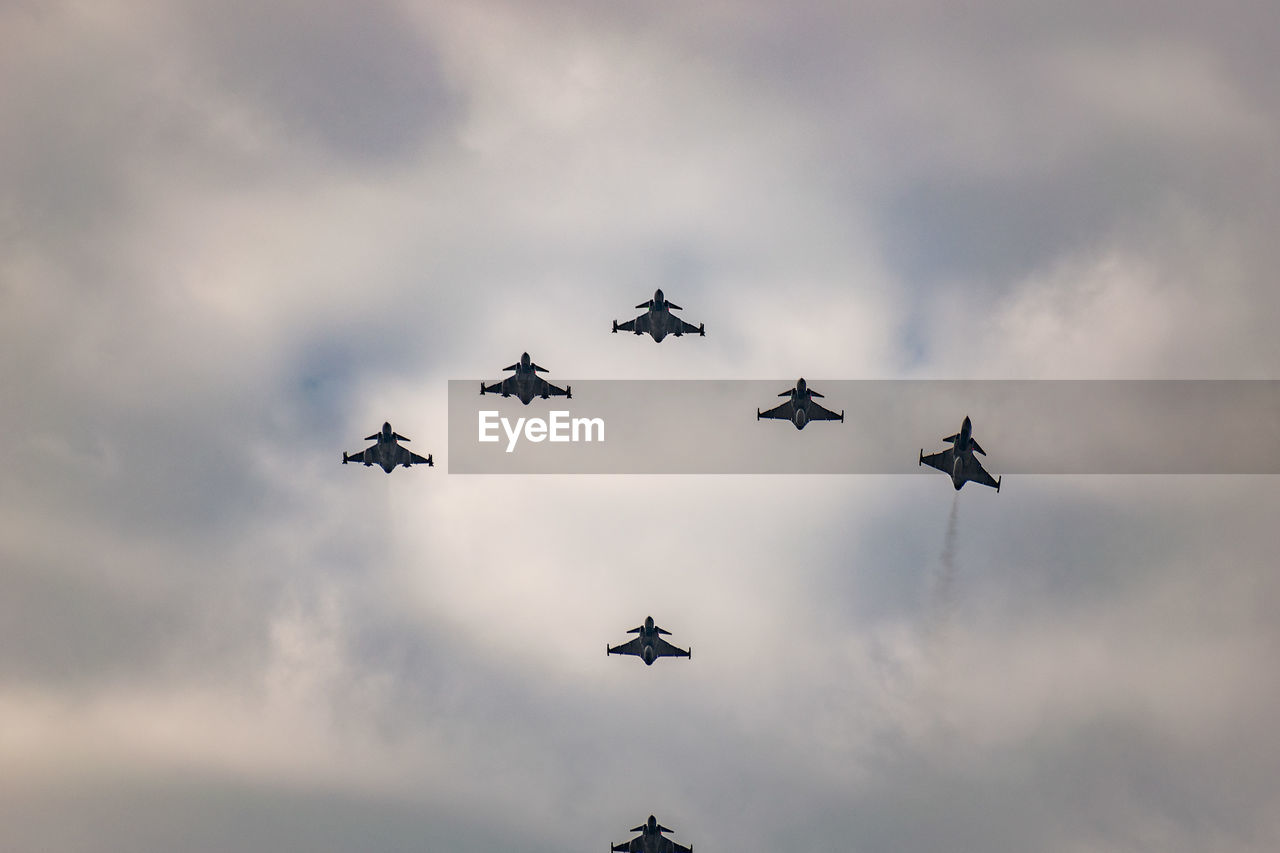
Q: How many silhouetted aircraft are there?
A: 7